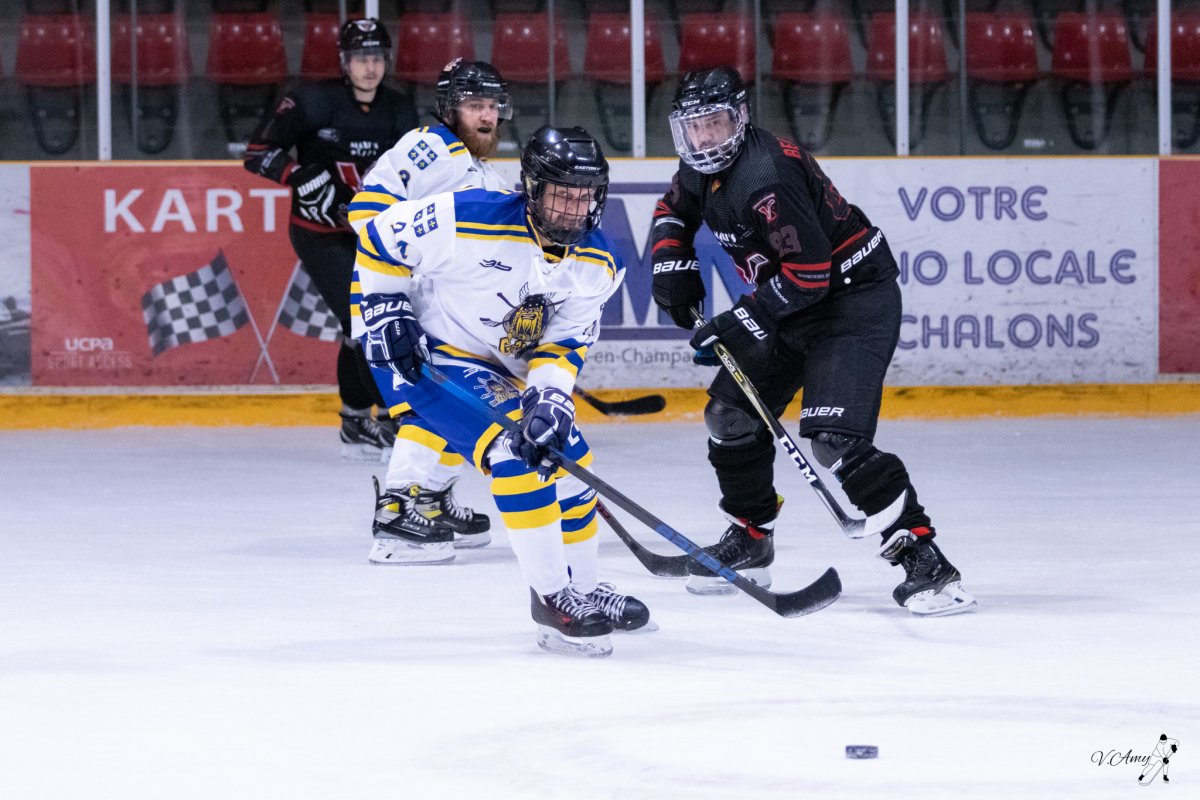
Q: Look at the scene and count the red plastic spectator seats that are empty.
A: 13